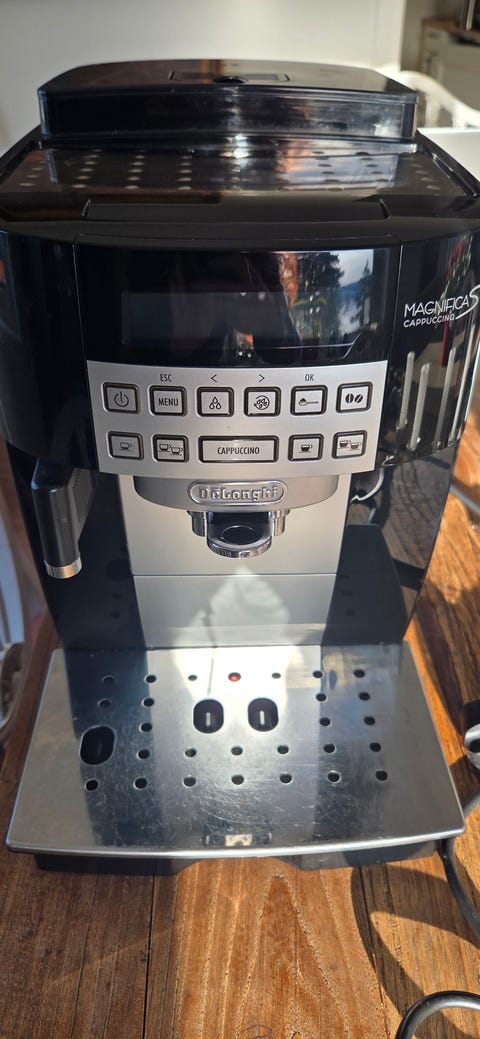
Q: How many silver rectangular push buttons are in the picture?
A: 11